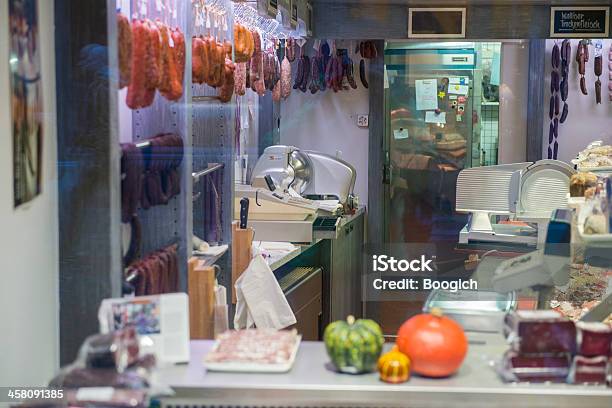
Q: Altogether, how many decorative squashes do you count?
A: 3